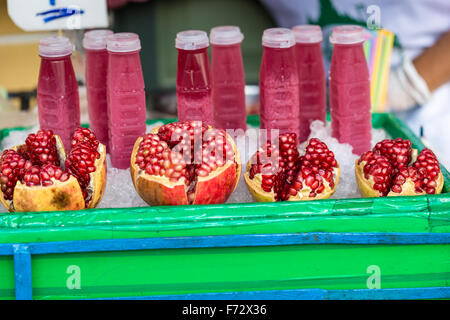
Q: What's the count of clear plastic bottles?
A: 8